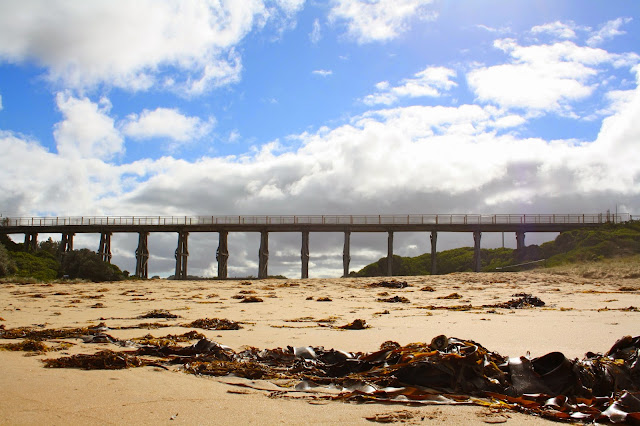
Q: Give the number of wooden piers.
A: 13